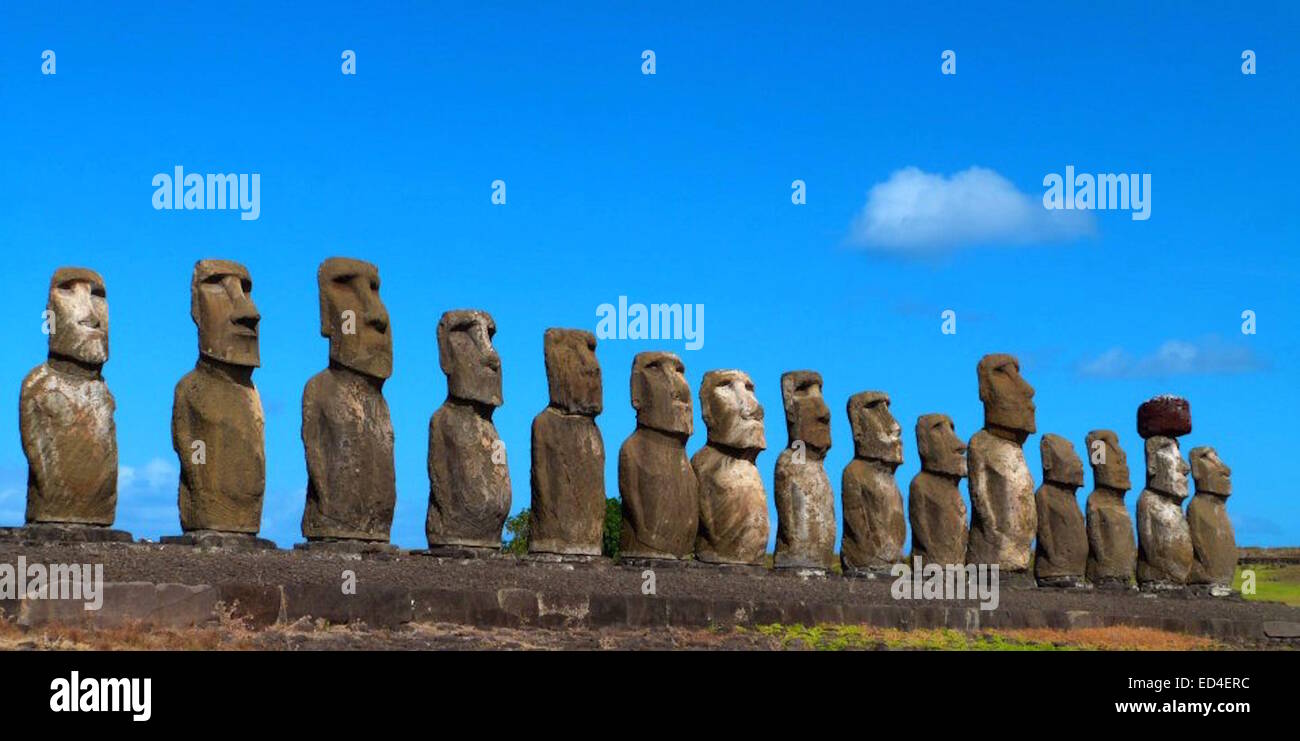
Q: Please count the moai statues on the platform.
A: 15